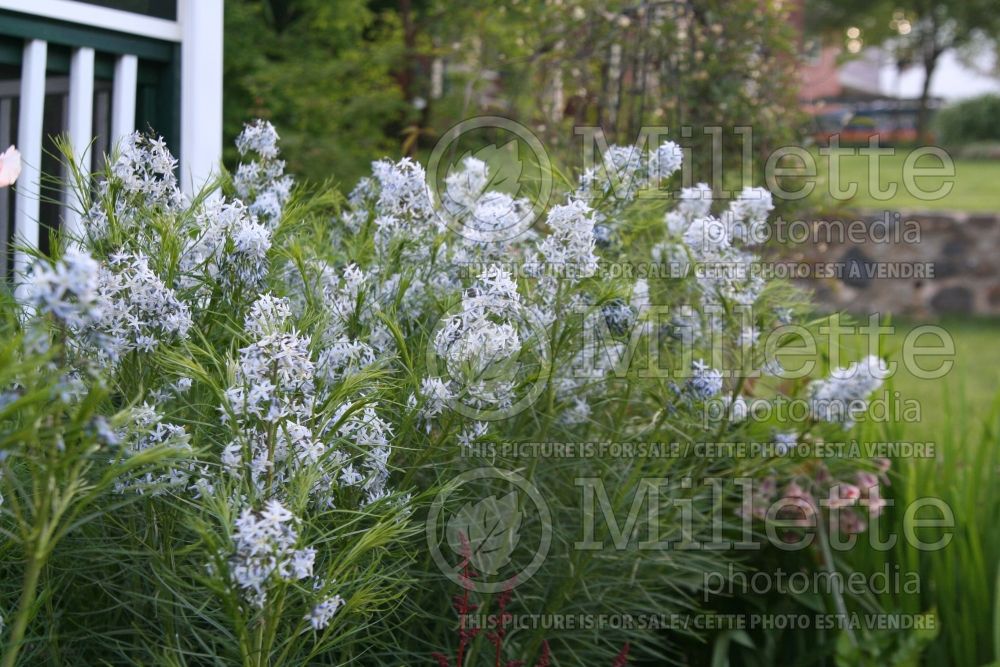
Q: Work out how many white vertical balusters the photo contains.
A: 3